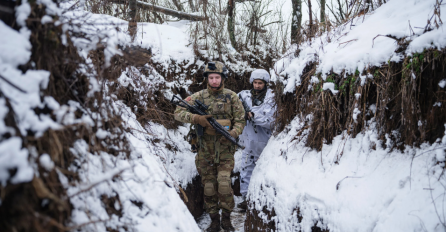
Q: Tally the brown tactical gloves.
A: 2